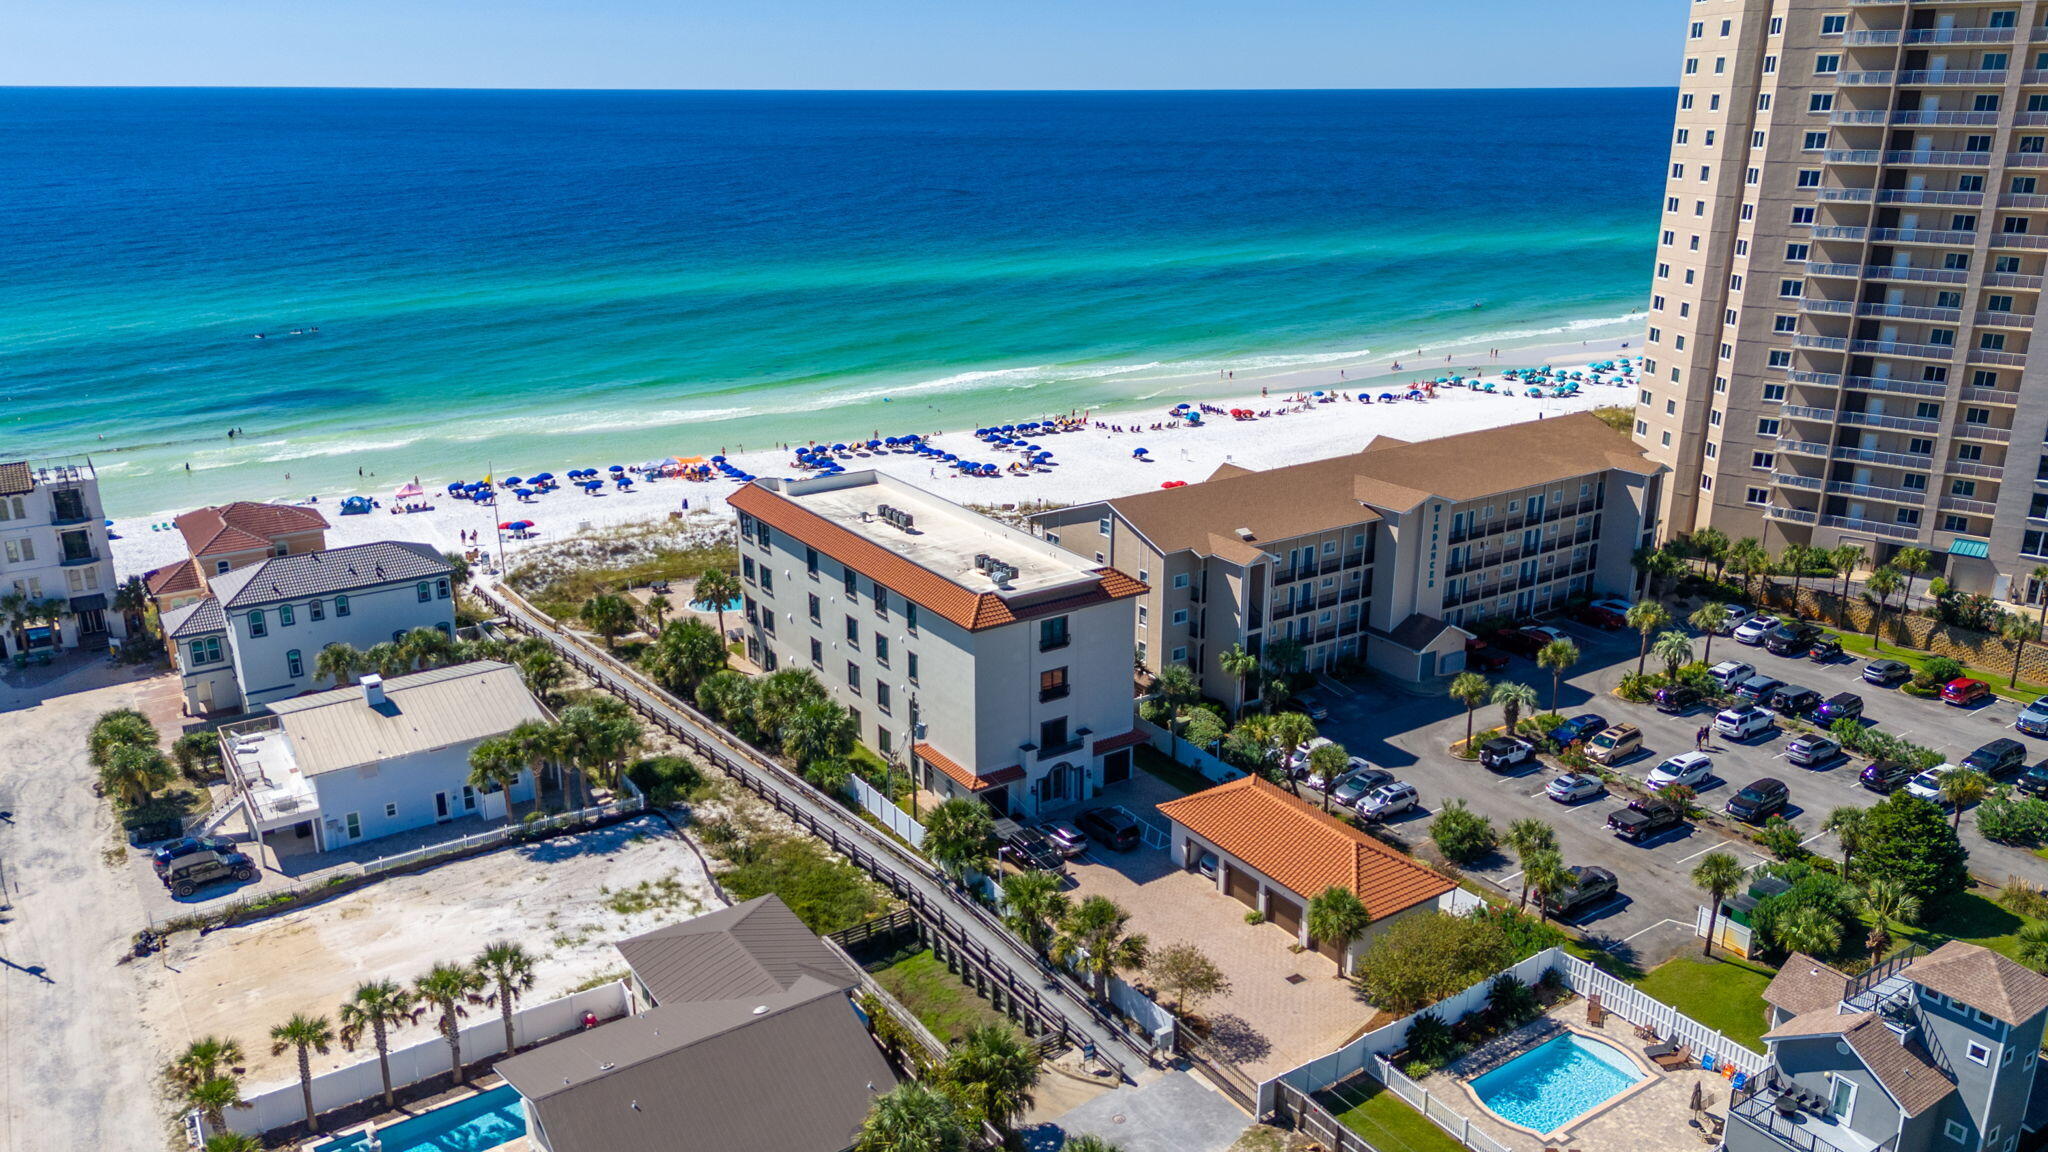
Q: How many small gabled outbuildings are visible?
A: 1